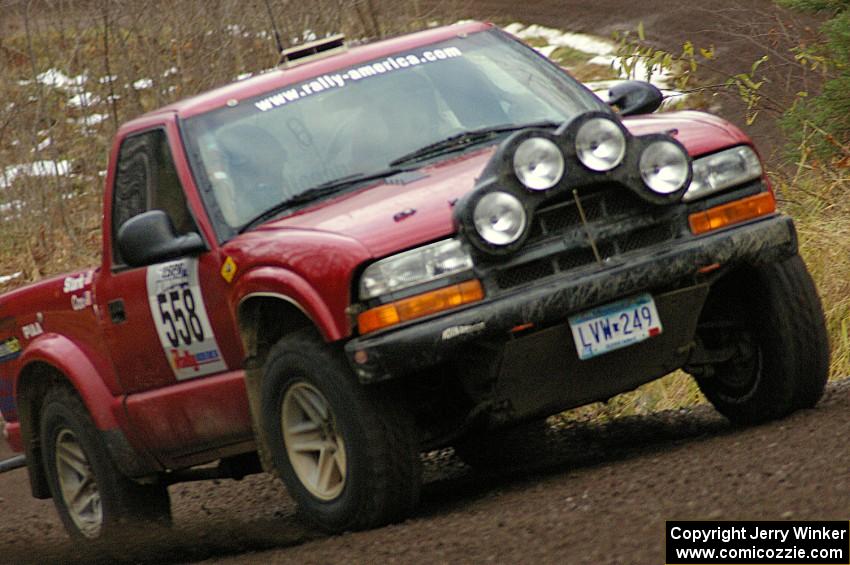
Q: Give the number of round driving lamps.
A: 4